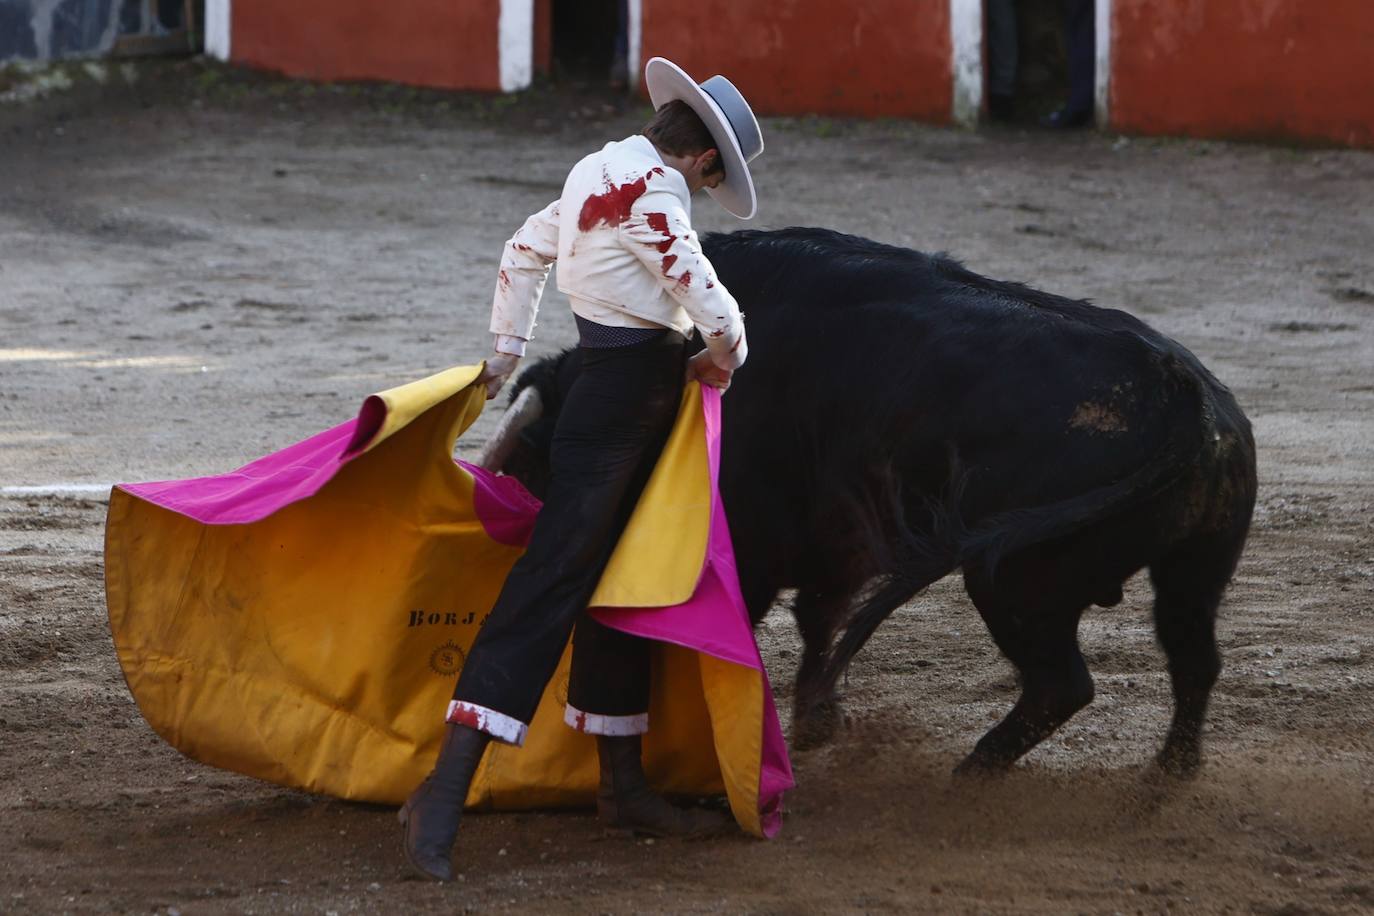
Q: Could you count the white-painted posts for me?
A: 5